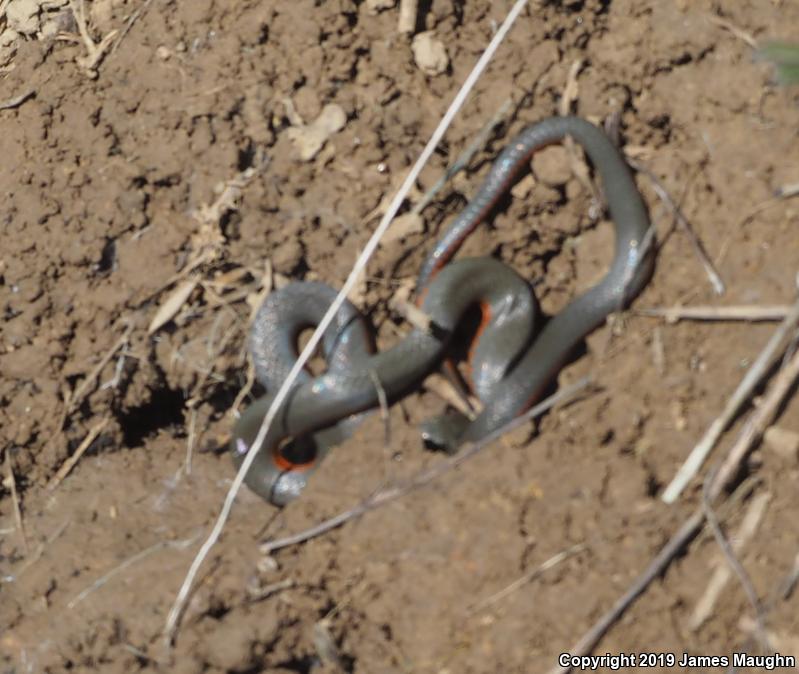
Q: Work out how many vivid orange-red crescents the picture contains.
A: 2